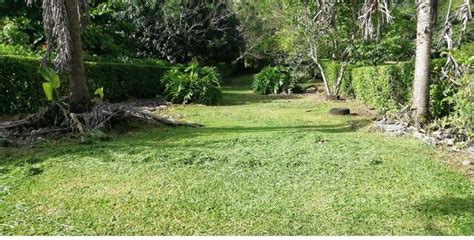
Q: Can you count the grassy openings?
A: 1